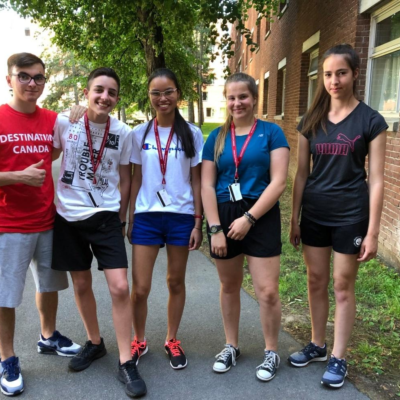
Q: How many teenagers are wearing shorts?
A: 5